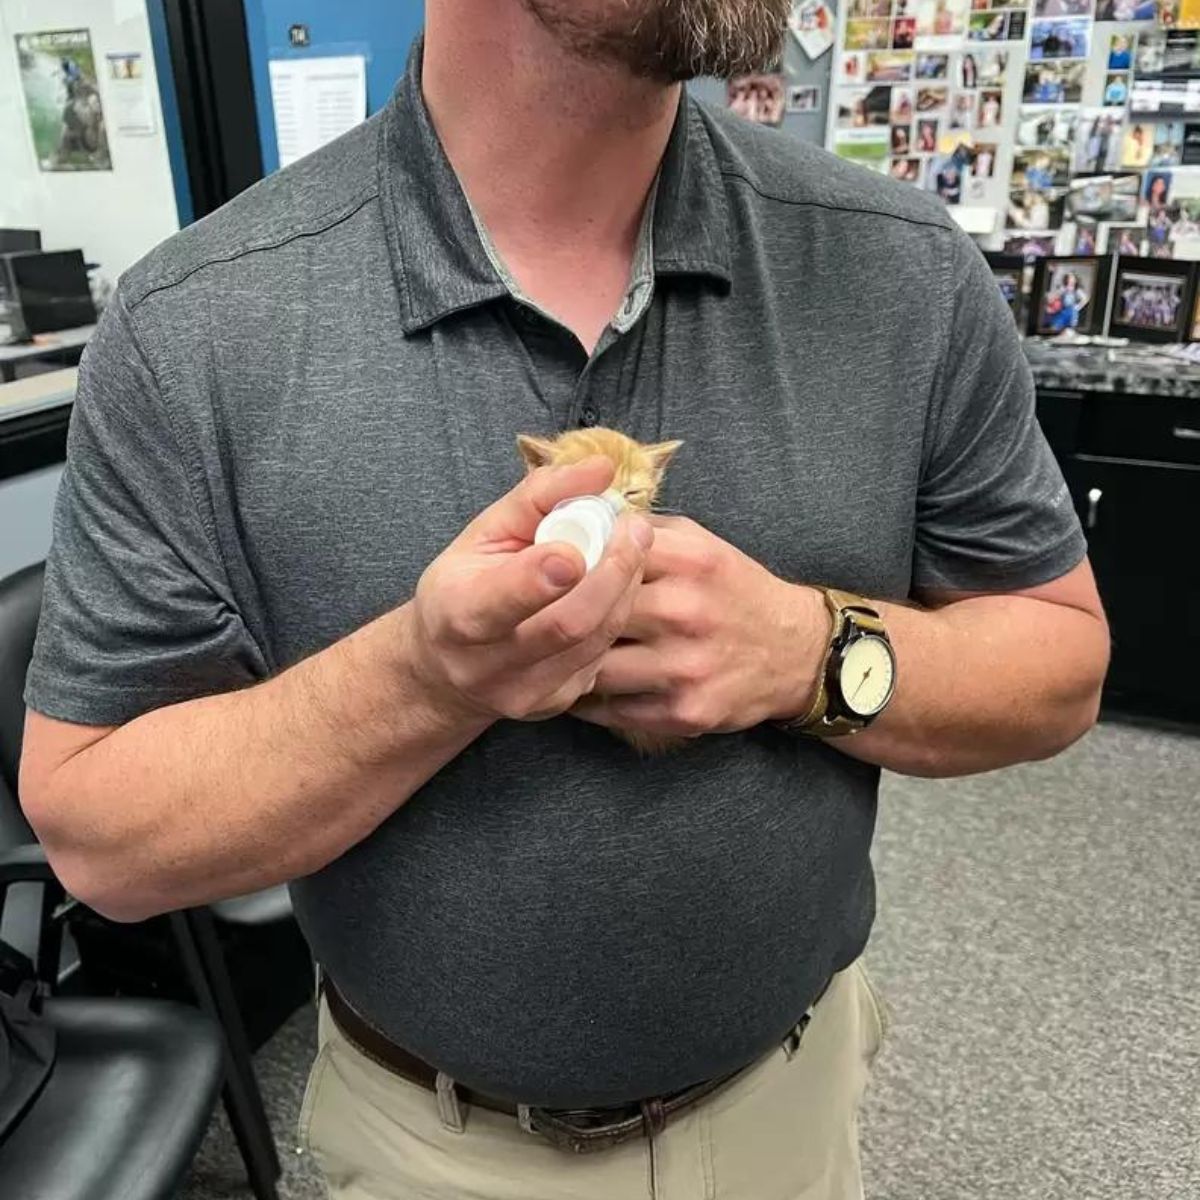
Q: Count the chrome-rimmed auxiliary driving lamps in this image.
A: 0